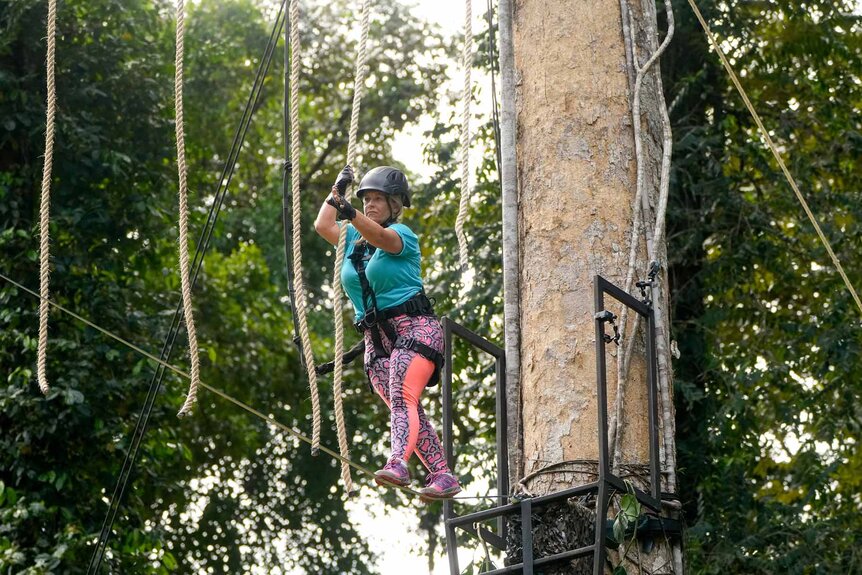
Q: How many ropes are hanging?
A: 5